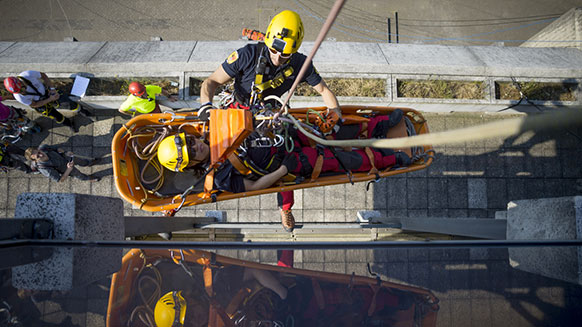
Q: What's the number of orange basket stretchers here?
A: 1